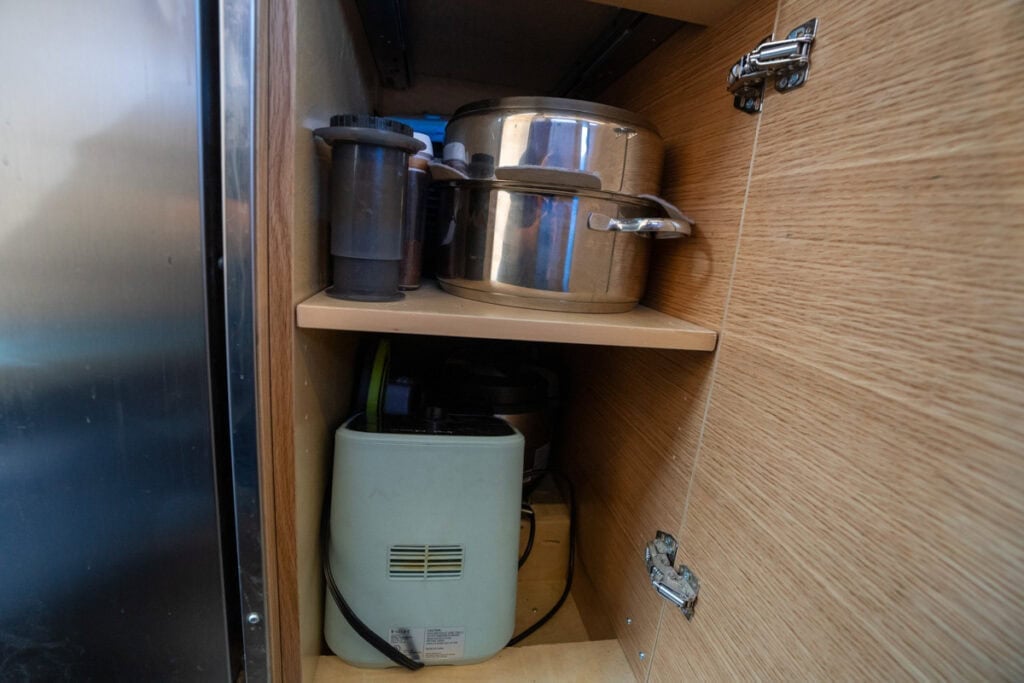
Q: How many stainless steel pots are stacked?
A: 2